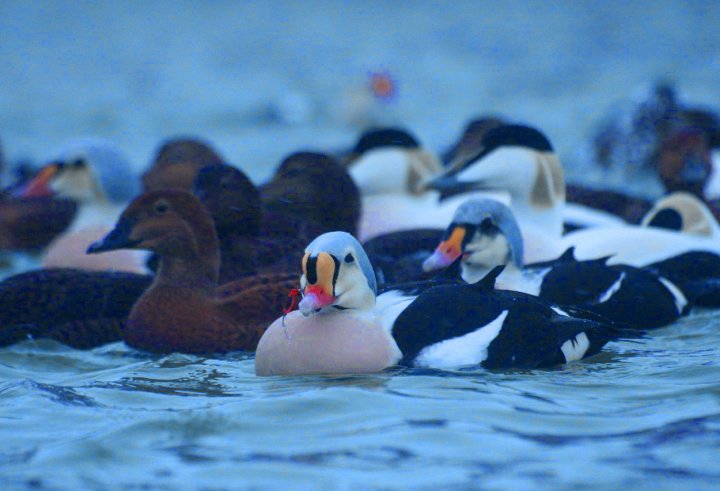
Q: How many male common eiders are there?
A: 3